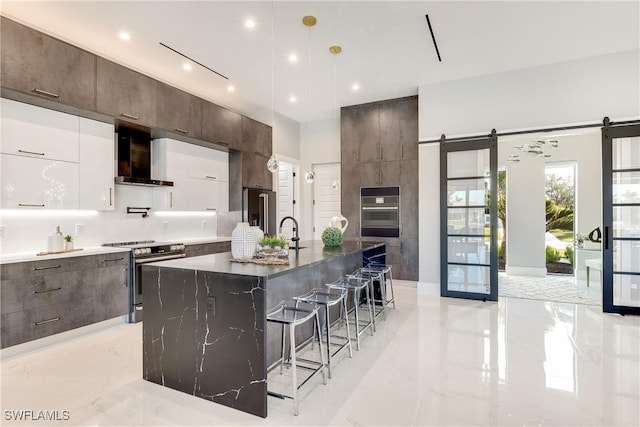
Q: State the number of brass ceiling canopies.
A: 2